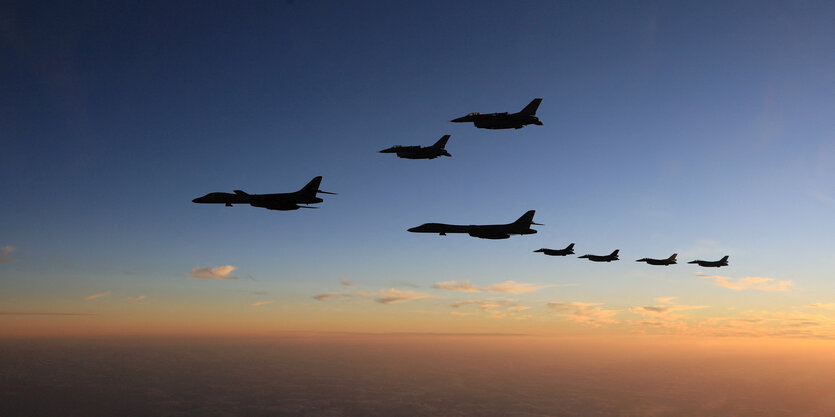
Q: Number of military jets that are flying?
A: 8